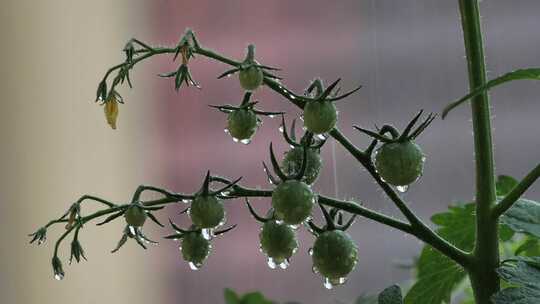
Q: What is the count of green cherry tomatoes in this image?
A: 11